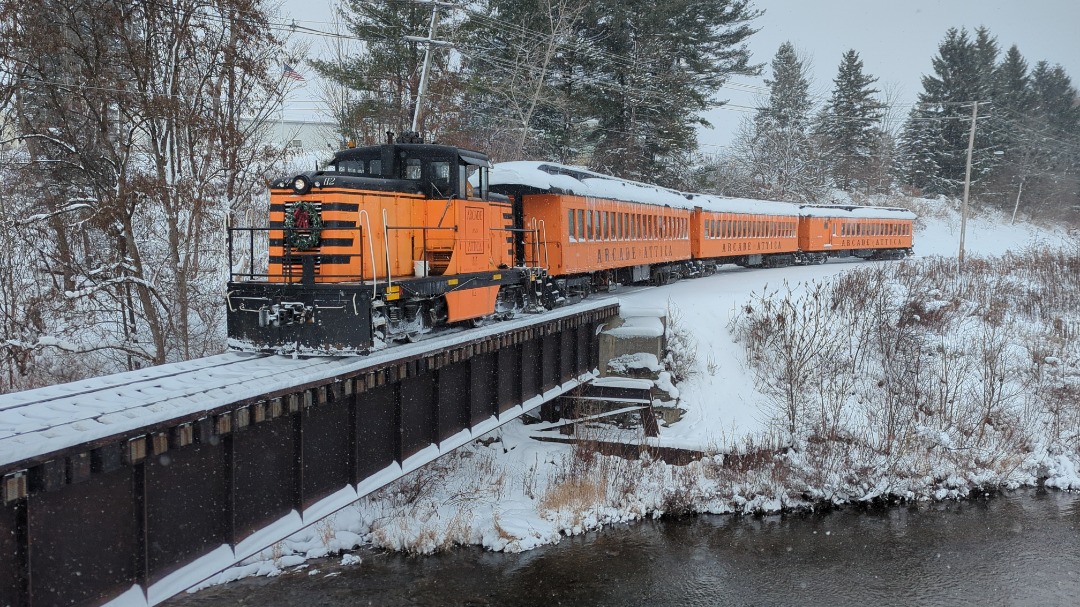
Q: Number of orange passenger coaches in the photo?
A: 3